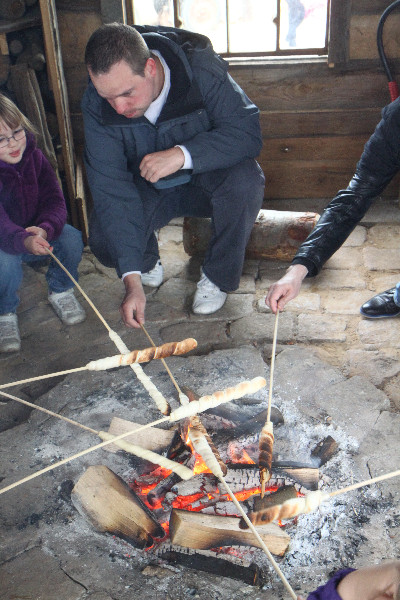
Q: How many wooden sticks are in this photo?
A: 8